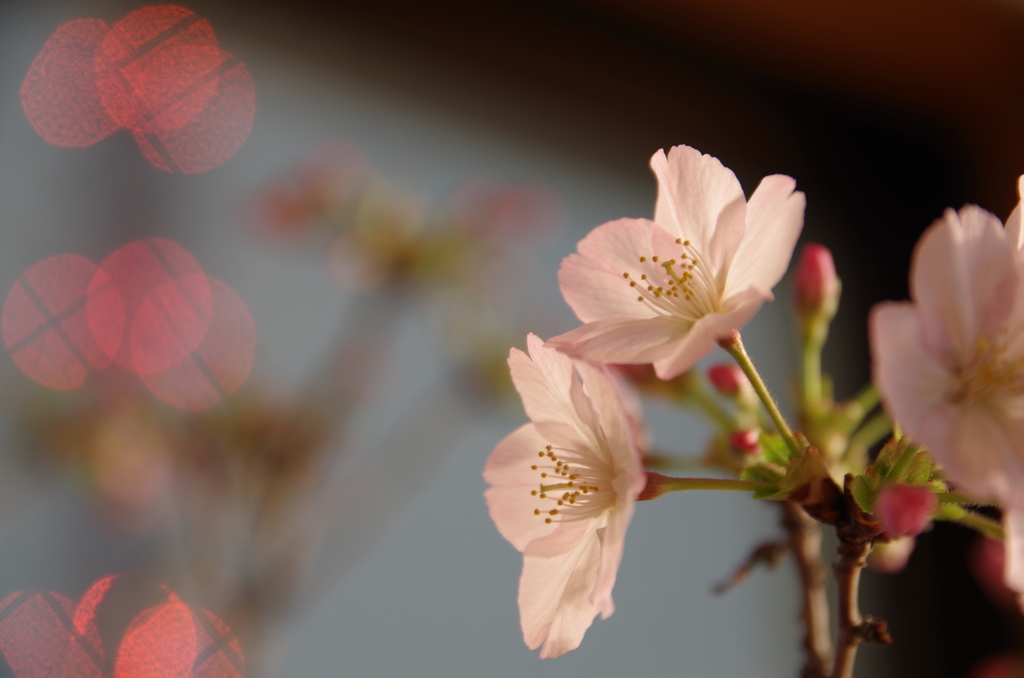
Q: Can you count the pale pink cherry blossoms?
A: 3